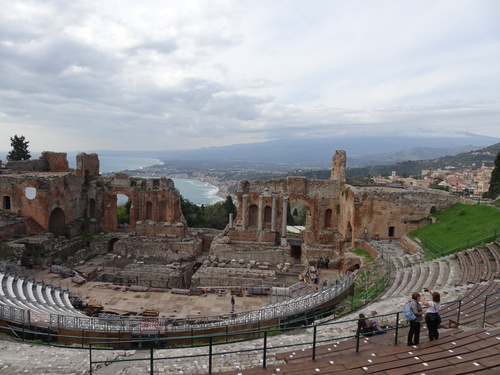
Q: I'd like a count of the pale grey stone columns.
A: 5